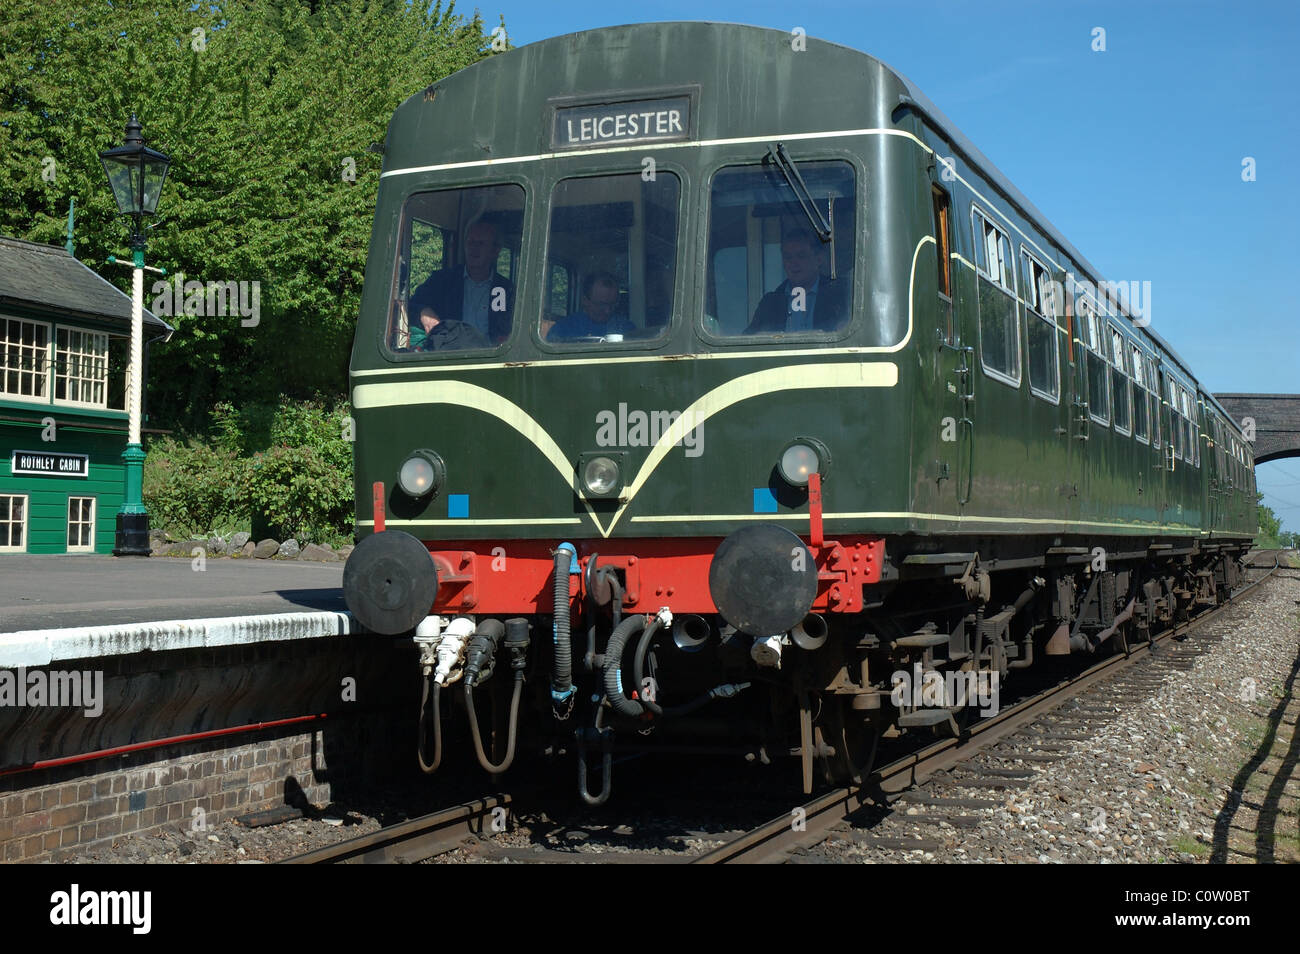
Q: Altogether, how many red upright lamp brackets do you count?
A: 2